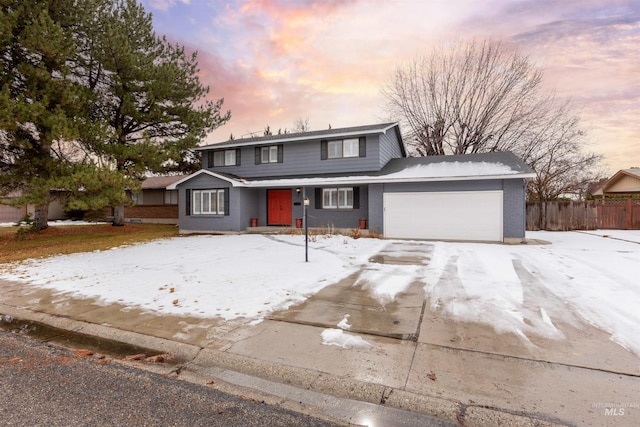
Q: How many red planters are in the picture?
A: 3